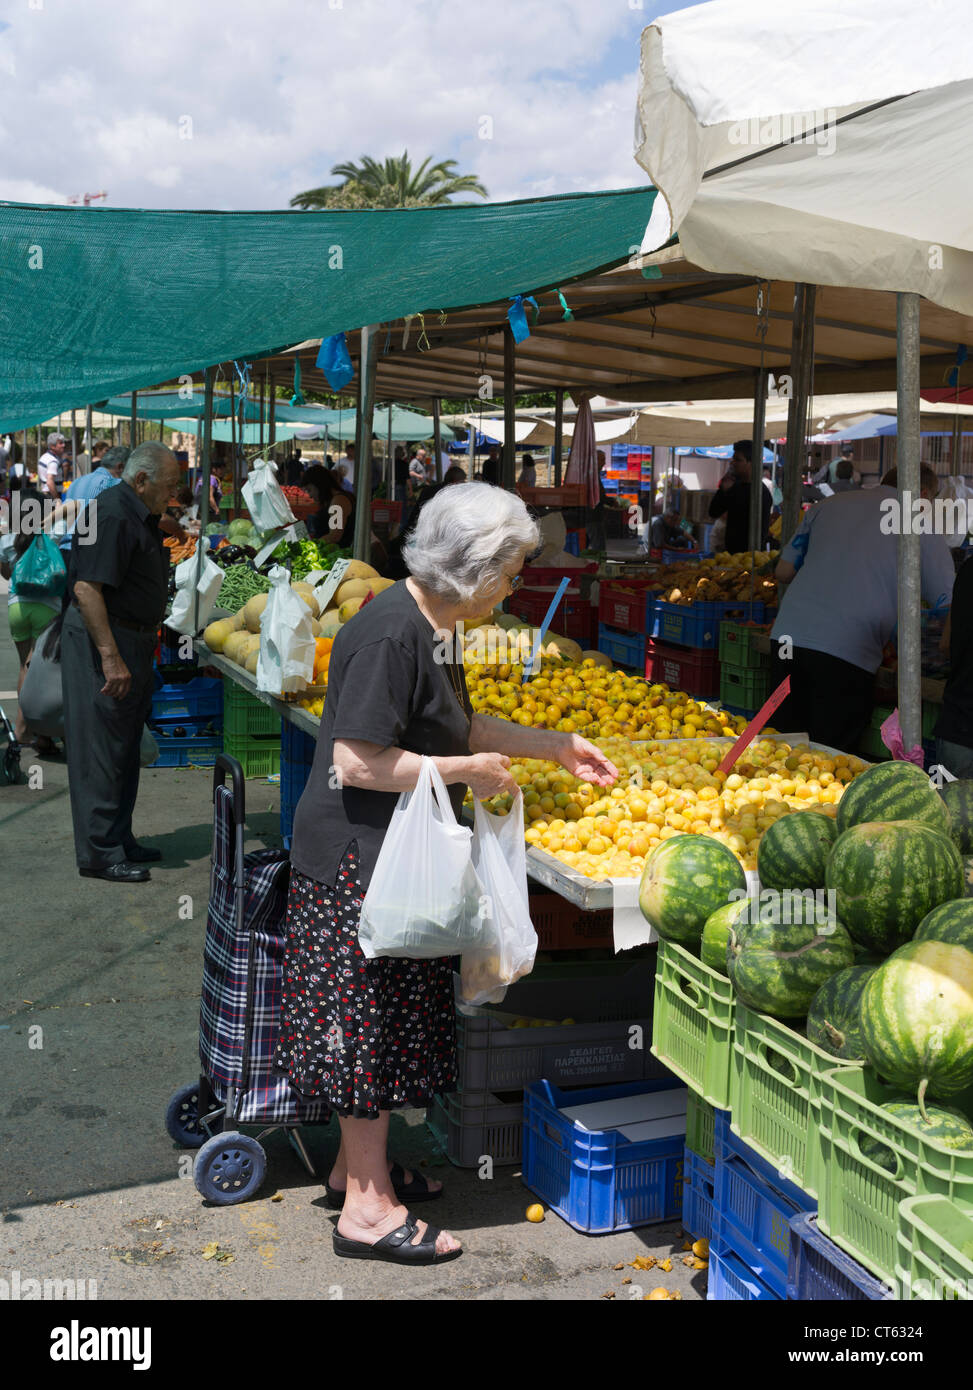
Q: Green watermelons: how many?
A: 11